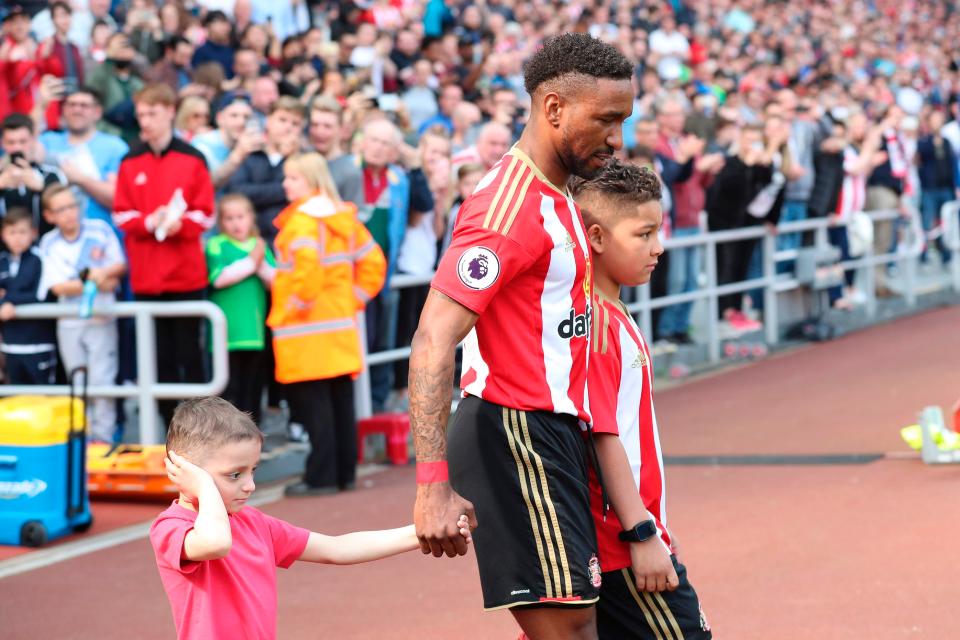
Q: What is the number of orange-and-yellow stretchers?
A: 1